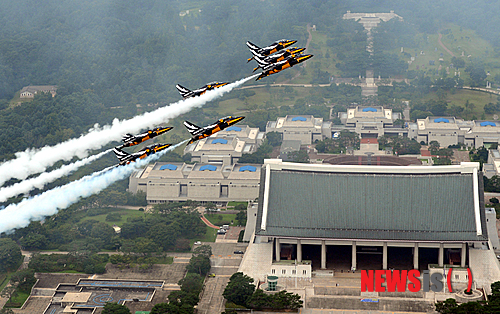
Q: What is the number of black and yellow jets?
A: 7